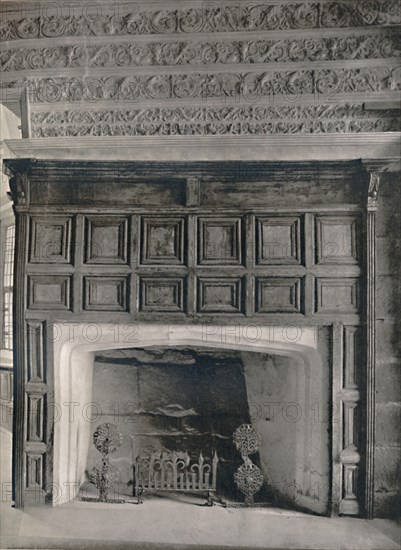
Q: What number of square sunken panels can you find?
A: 12